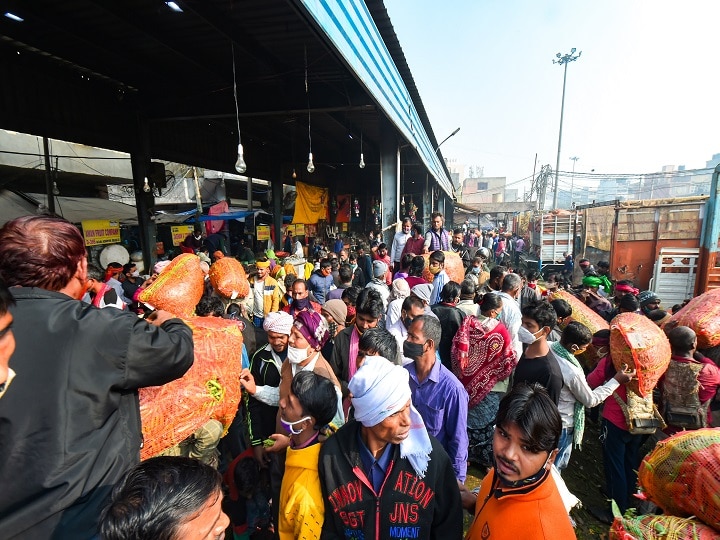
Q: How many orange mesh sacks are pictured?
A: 9